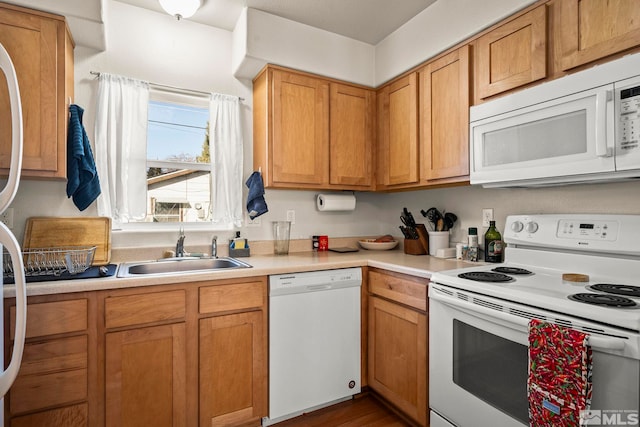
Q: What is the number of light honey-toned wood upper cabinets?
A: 7